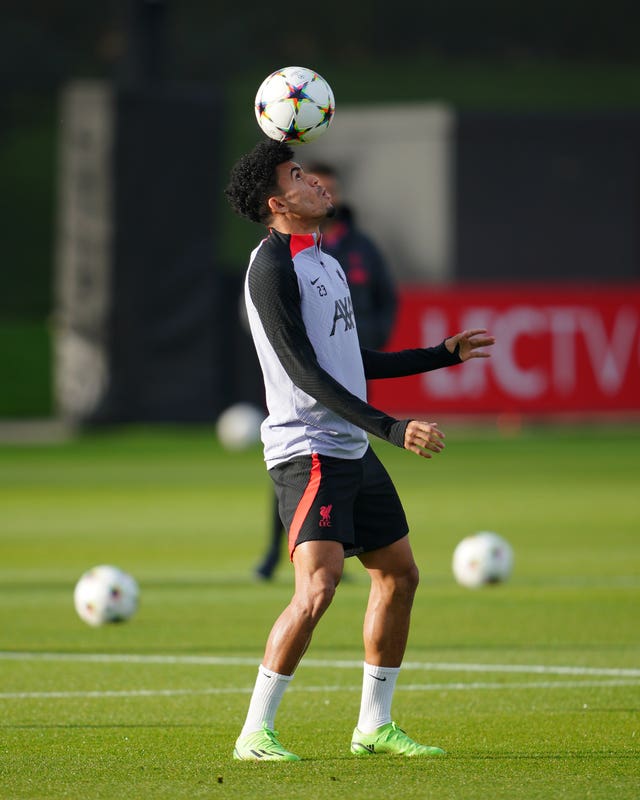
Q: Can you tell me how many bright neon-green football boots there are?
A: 2